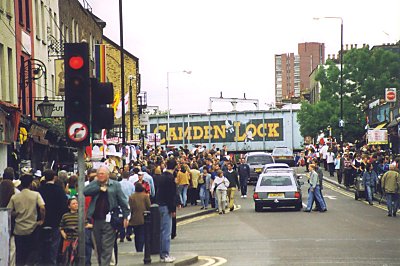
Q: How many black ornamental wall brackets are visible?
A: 2